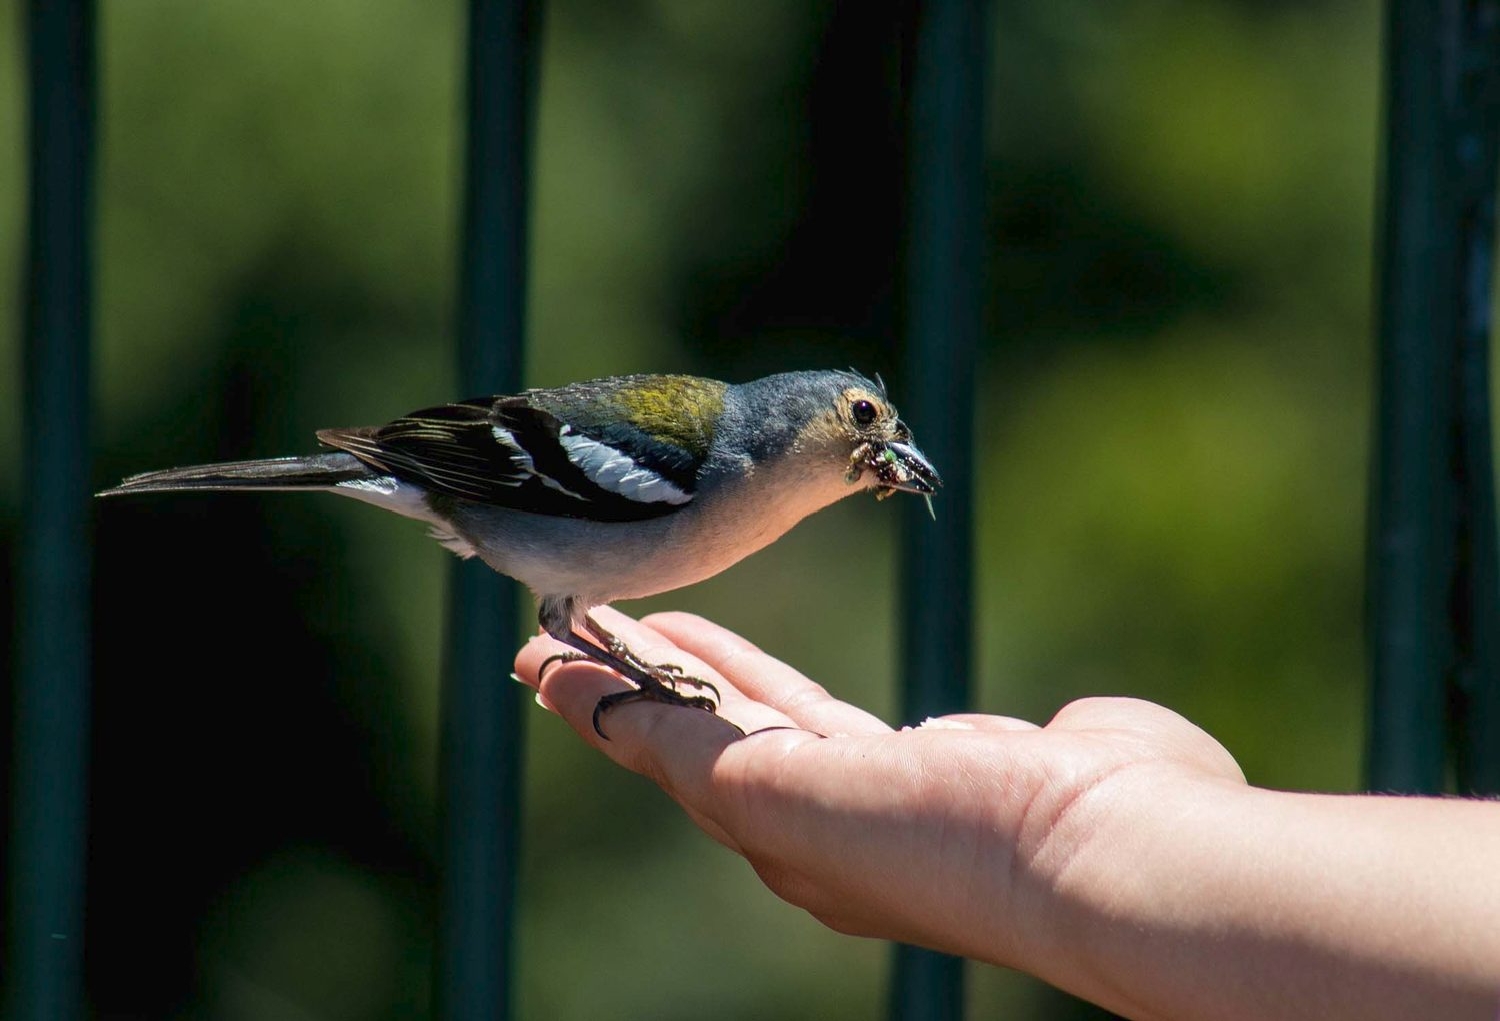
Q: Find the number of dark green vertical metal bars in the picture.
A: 4